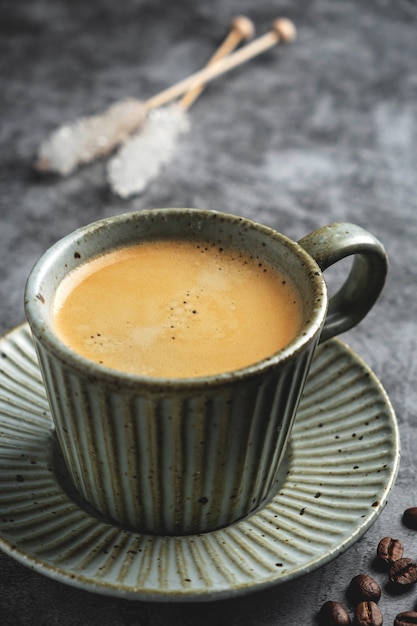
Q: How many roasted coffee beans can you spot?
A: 7